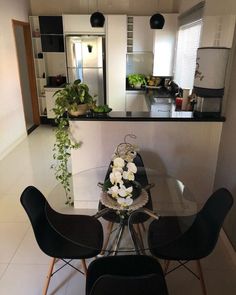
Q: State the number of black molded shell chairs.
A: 4